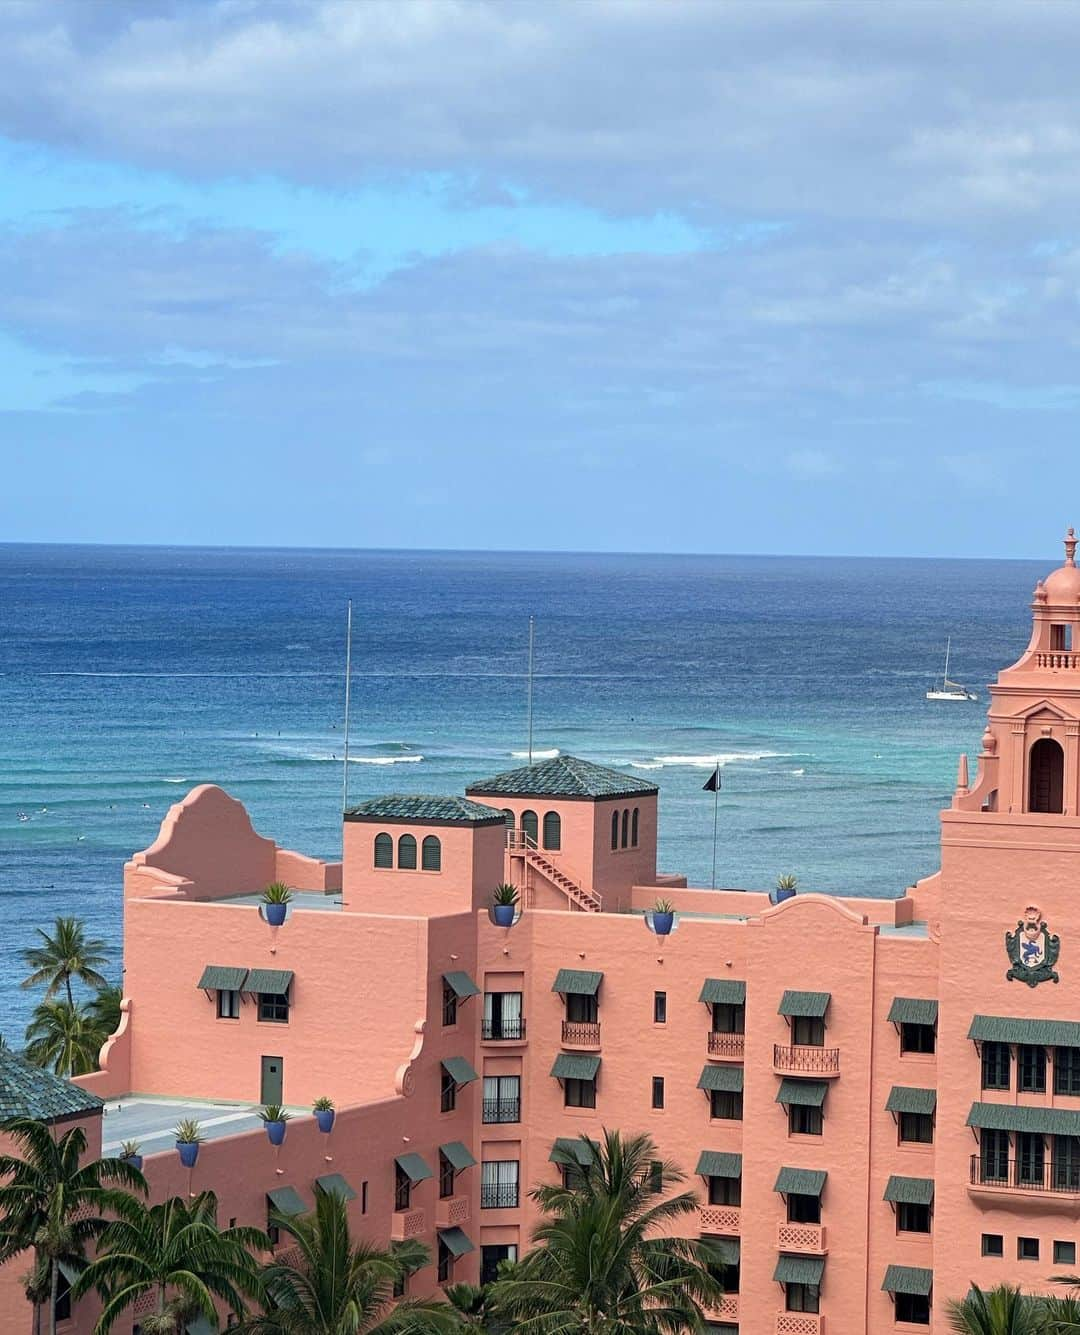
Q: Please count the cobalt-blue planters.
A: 8